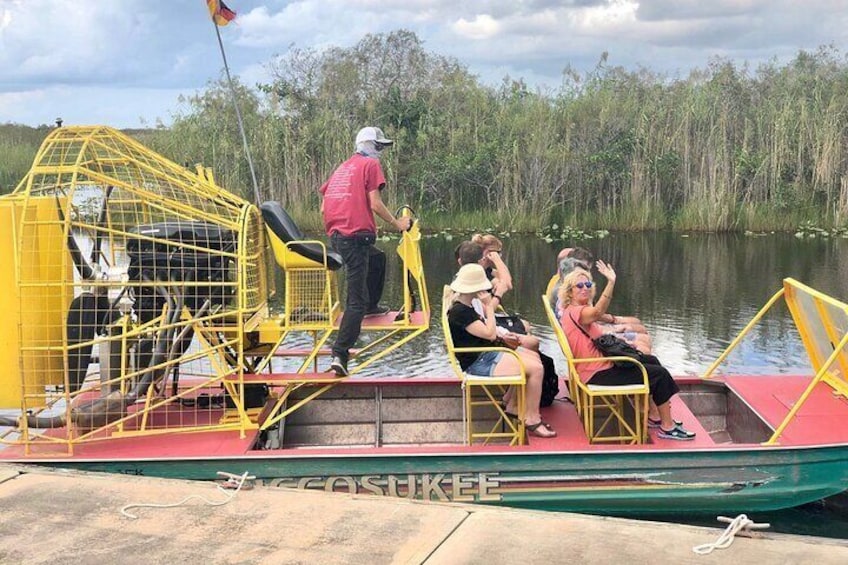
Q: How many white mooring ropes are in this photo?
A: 2